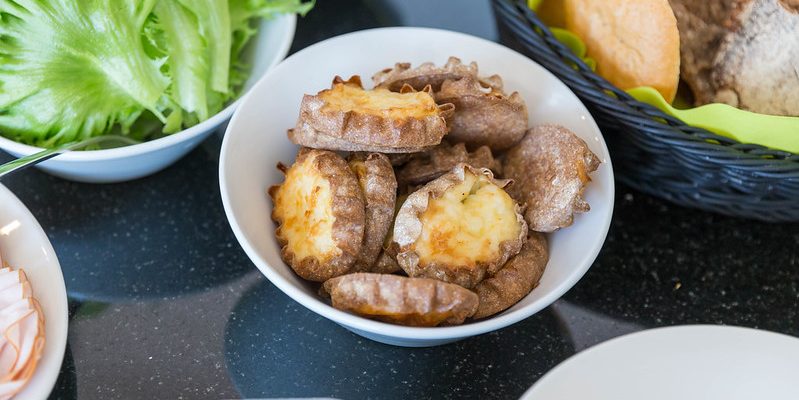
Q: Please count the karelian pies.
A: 11